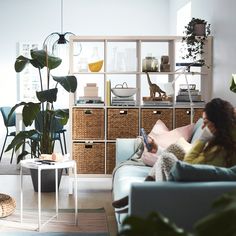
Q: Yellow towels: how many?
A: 0